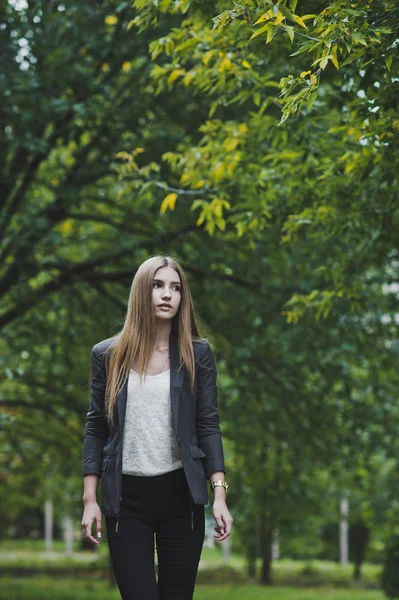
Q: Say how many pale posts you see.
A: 5